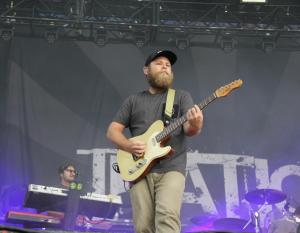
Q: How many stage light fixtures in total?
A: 7